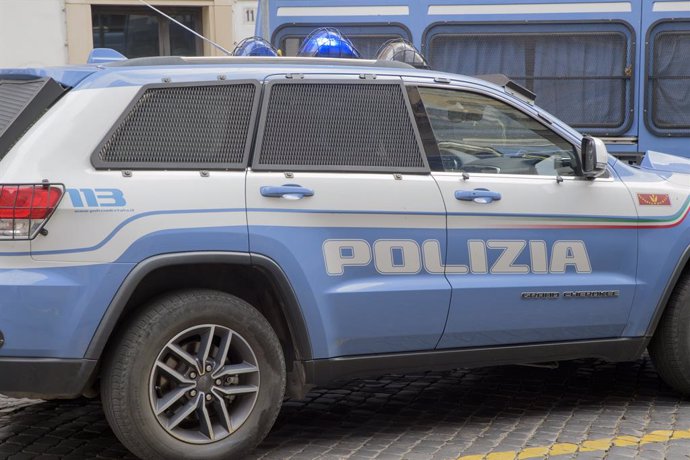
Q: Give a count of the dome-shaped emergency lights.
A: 3